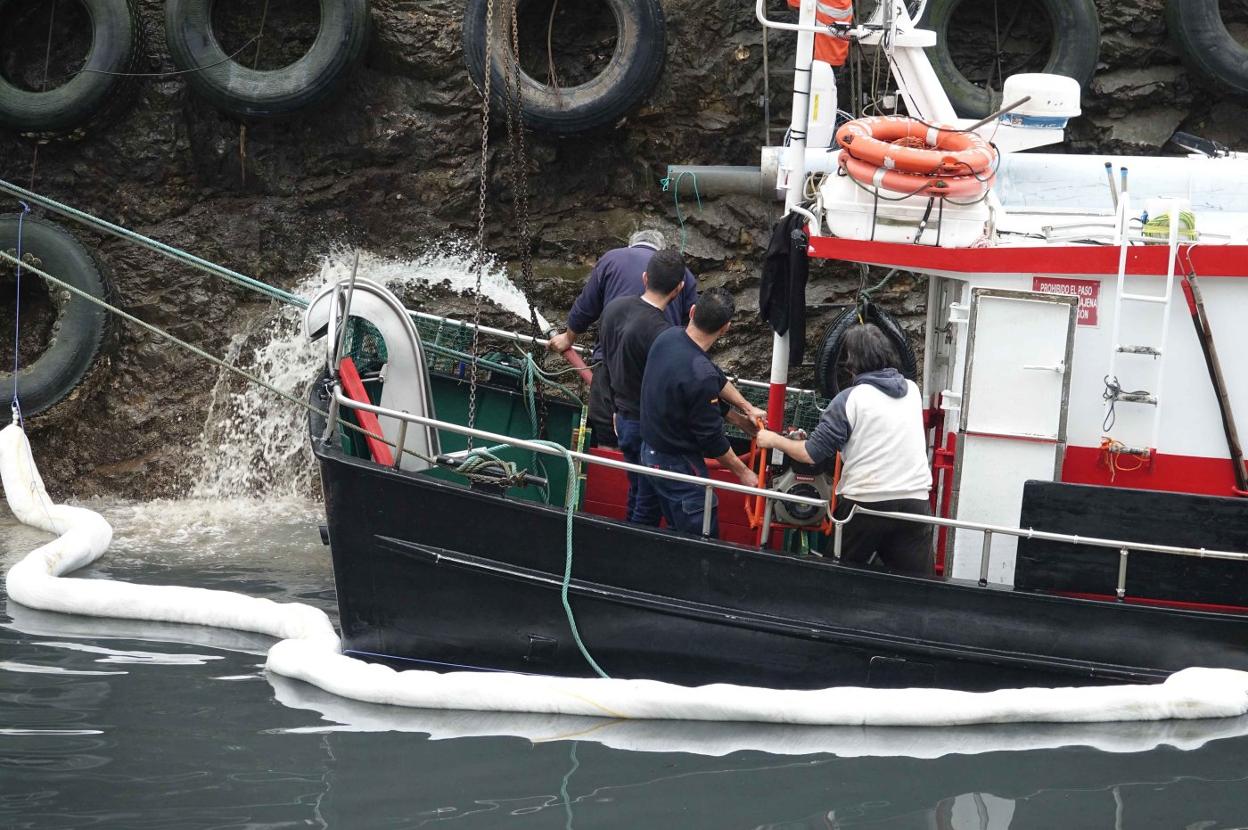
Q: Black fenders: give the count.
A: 7